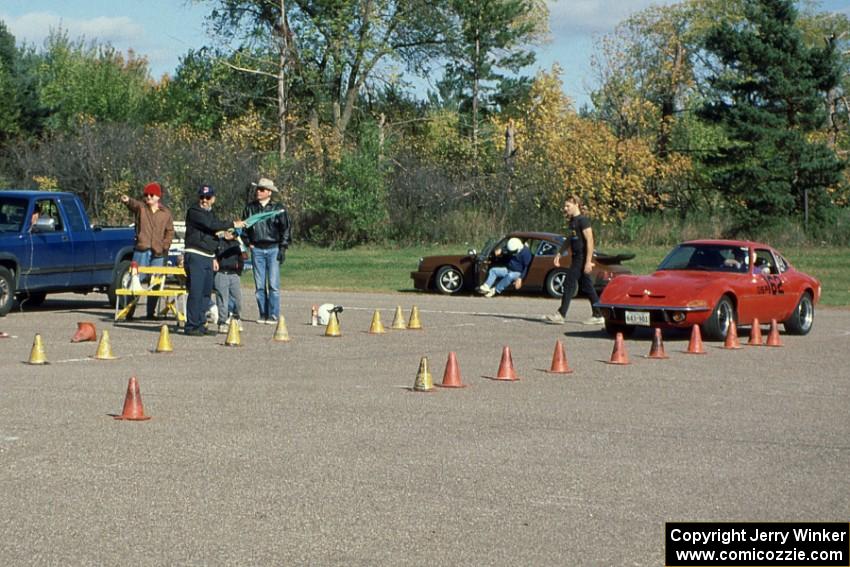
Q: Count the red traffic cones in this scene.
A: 11